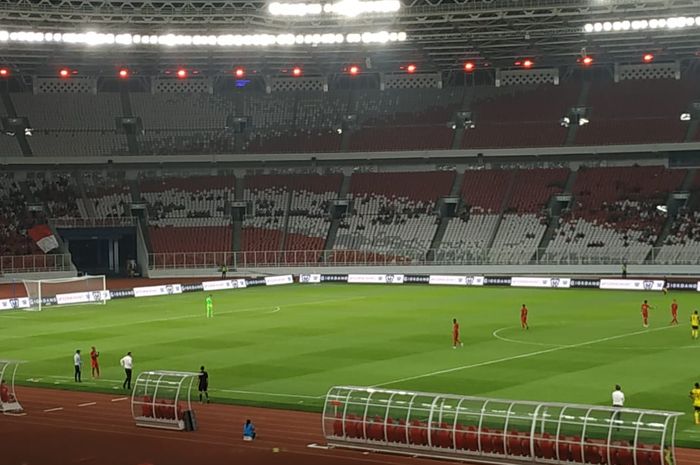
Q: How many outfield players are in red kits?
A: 5